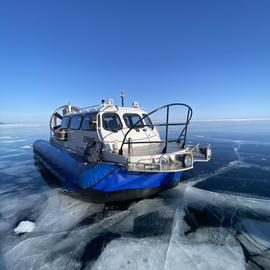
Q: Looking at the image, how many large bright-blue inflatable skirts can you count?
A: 1